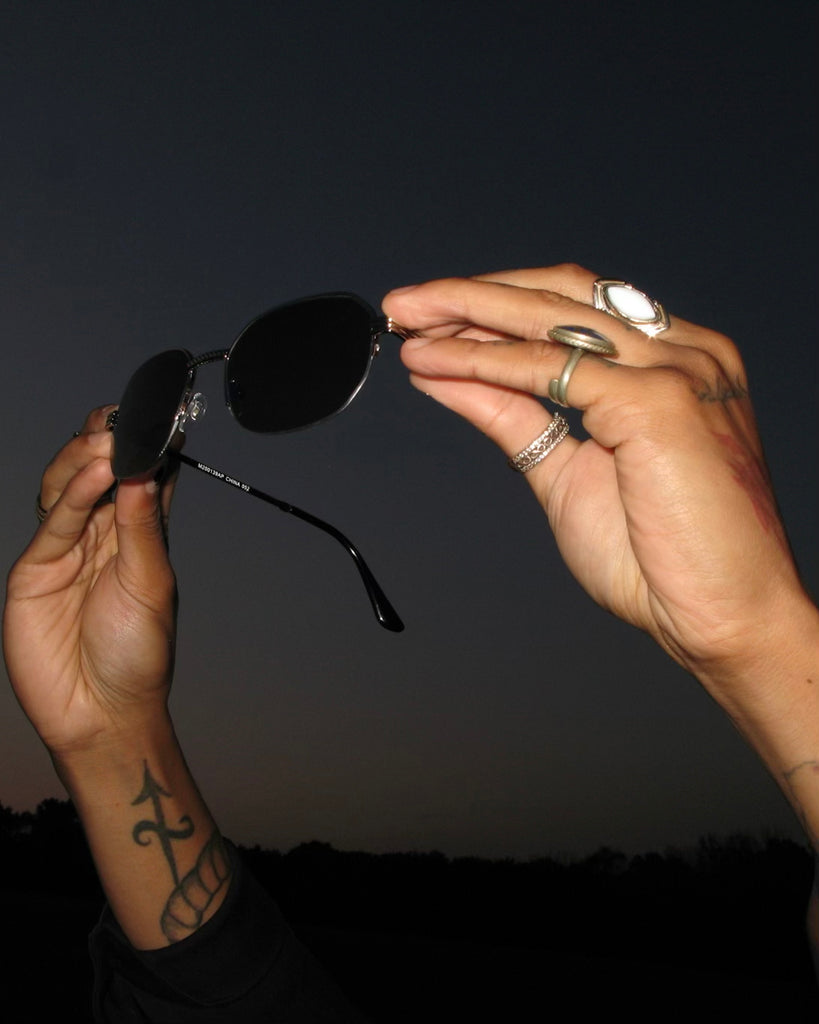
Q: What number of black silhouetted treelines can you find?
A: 1